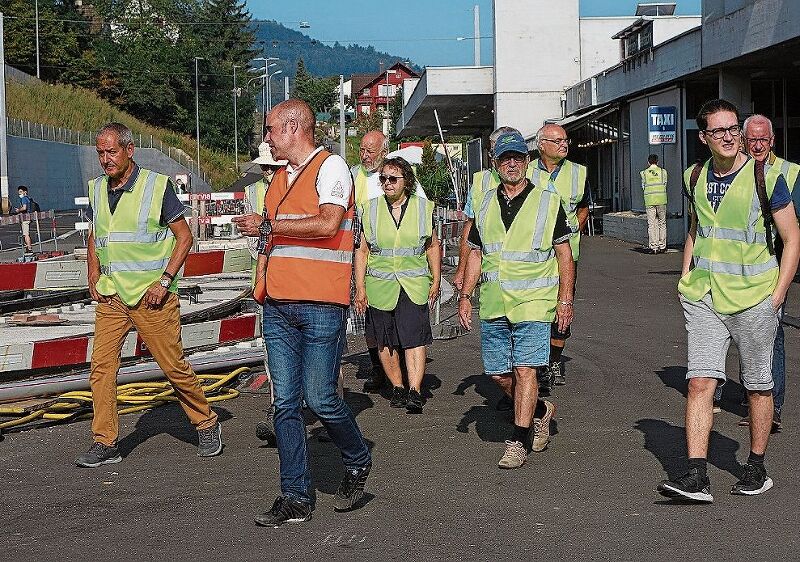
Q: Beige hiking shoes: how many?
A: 2